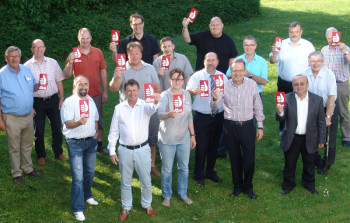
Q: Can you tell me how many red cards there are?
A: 14